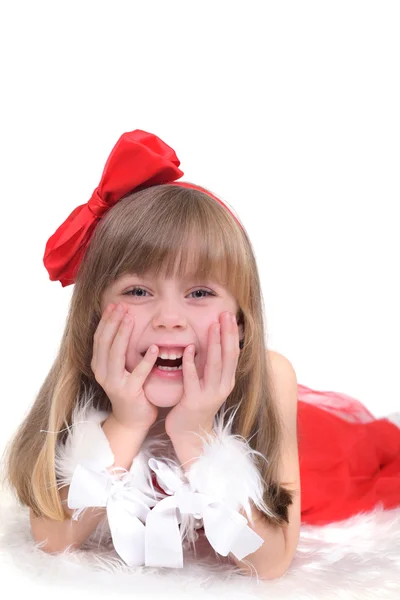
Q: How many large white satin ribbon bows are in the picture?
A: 2